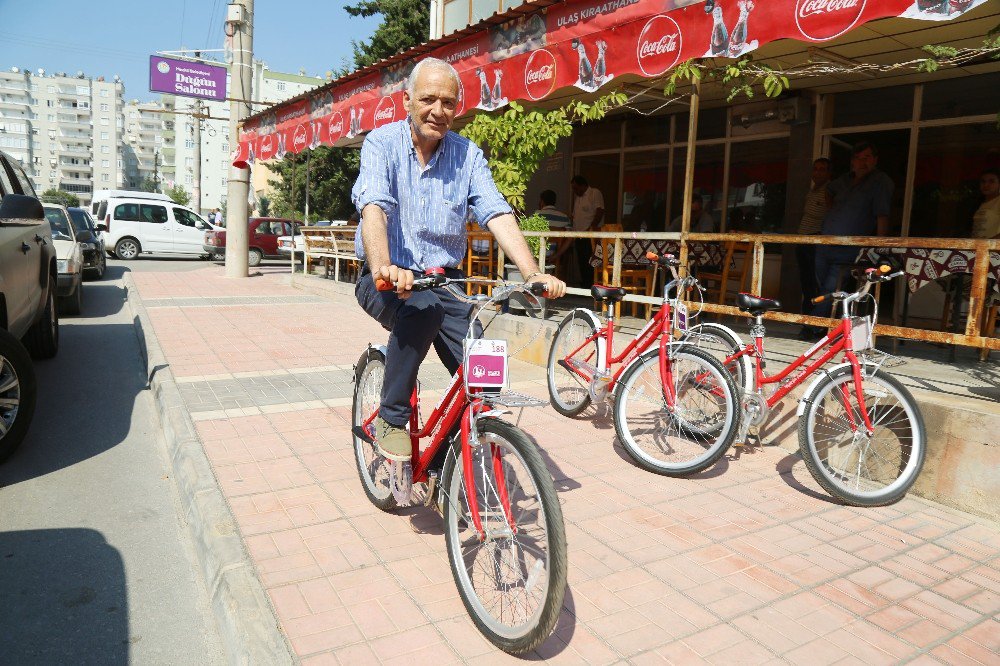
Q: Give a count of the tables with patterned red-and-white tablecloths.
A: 2